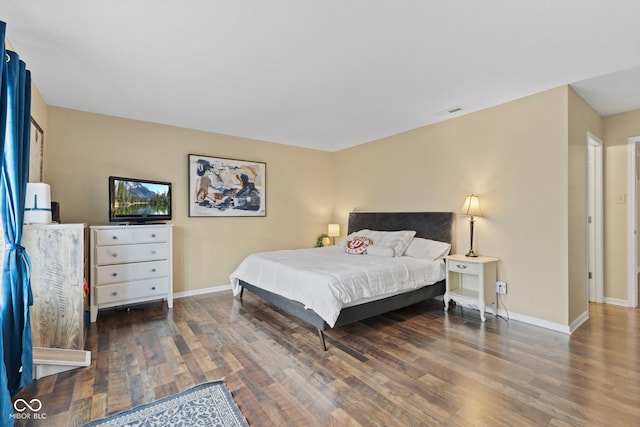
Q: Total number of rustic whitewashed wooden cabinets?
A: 1